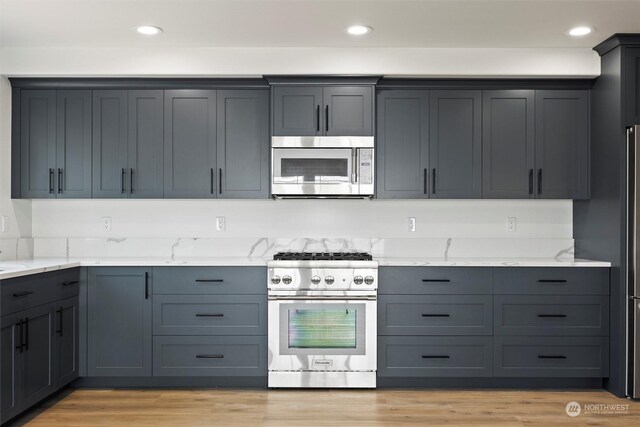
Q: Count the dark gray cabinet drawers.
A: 11